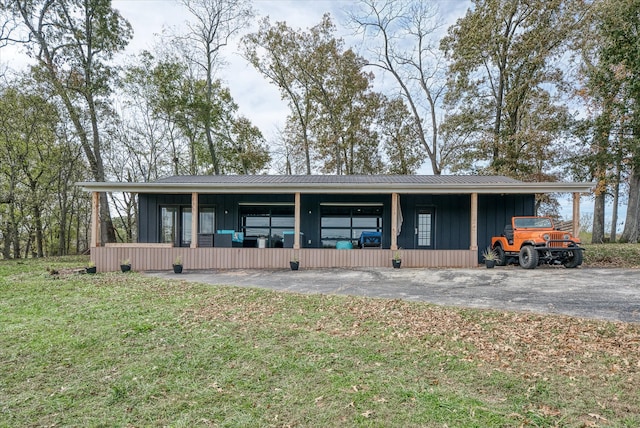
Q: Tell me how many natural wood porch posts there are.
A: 6